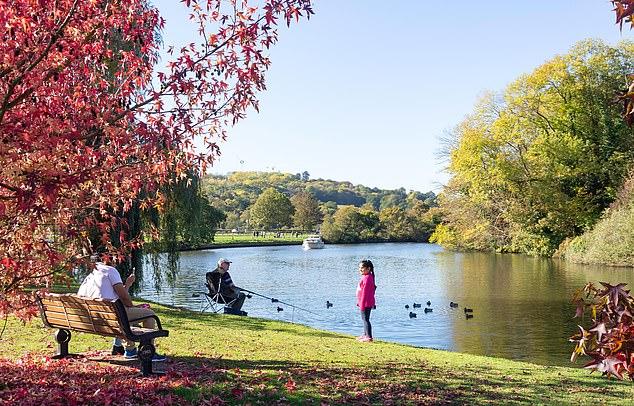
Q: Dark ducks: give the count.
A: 11